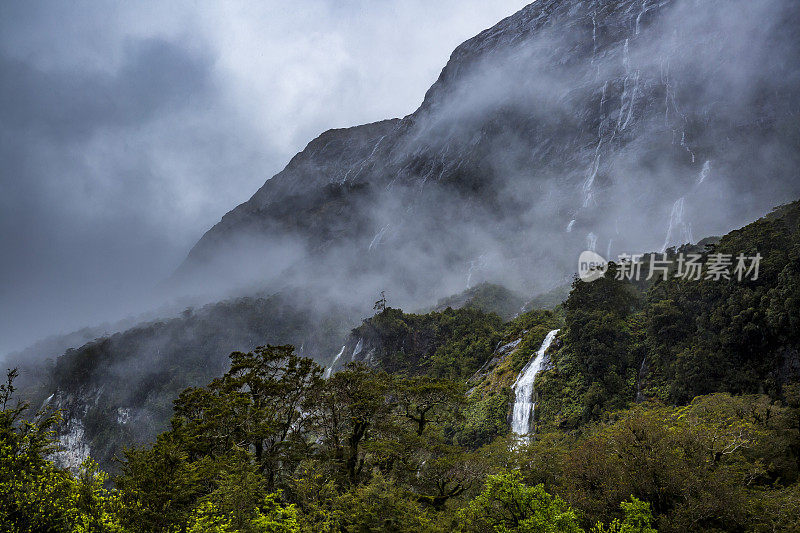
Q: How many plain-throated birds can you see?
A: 0